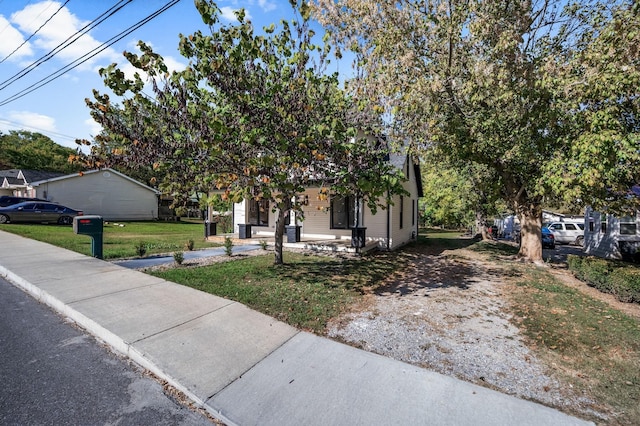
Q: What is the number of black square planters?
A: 4